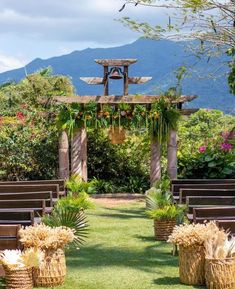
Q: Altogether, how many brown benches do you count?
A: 12